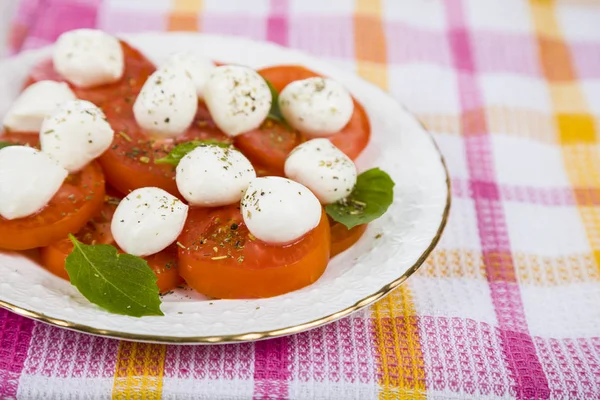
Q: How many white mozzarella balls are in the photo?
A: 12